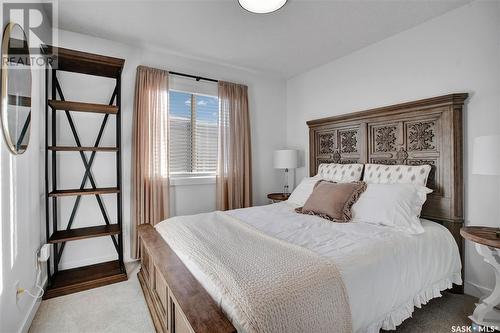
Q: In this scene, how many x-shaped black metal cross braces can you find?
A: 1